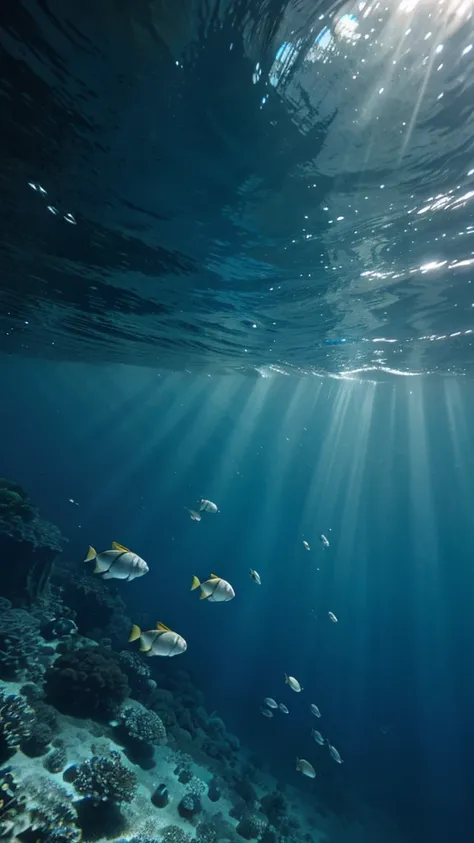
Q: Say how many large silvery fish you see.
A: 3